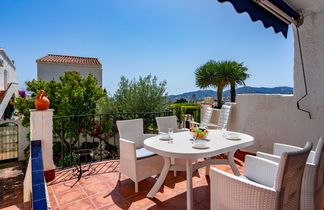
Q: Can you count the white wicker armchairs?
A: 4